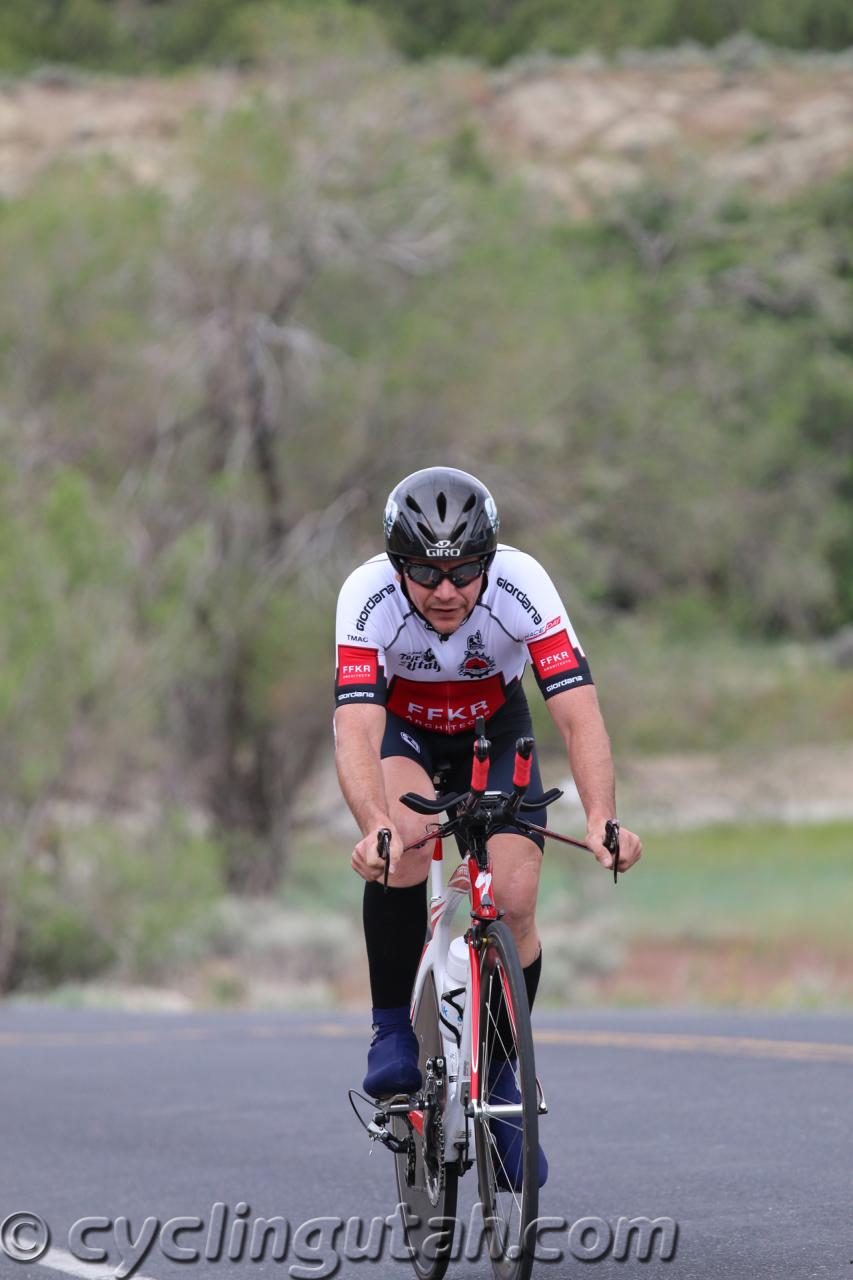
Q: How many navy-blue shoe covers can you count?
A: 2